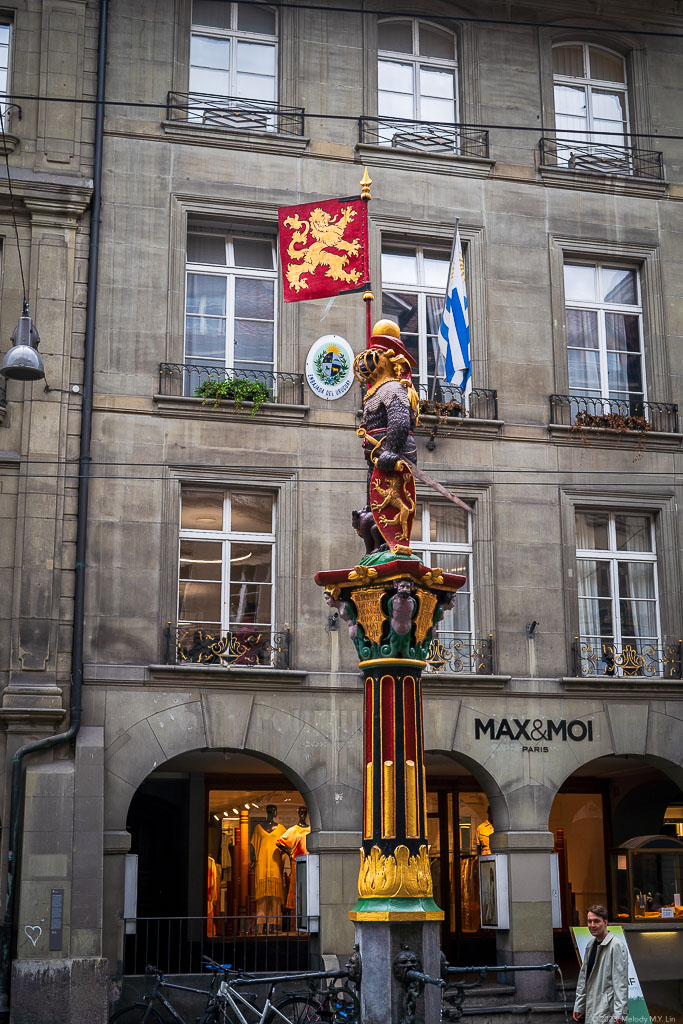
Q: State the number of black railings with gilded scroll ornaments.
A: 3